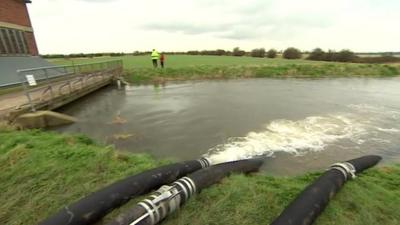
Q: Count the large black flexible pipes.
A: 3